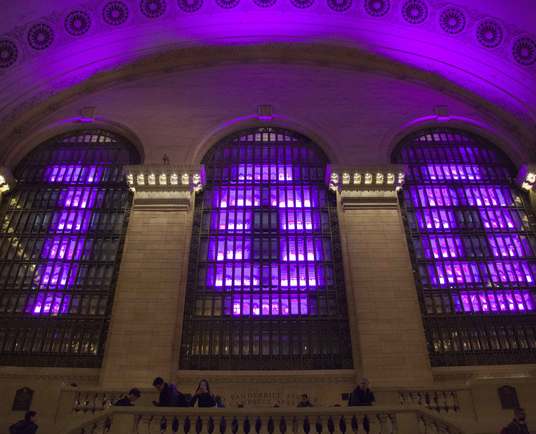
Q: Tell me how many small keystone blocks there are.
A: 3